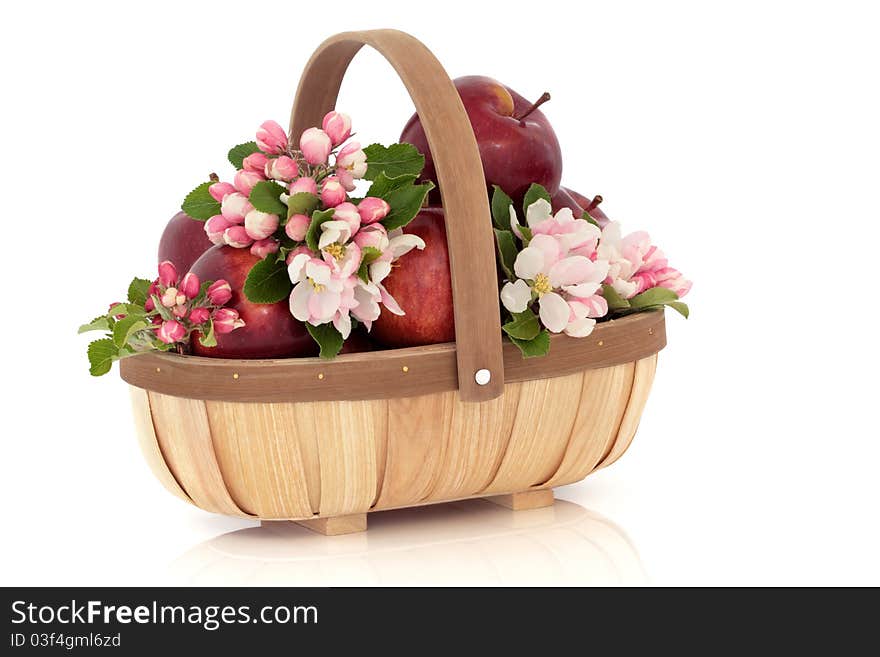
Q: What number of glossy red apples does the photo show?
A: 5